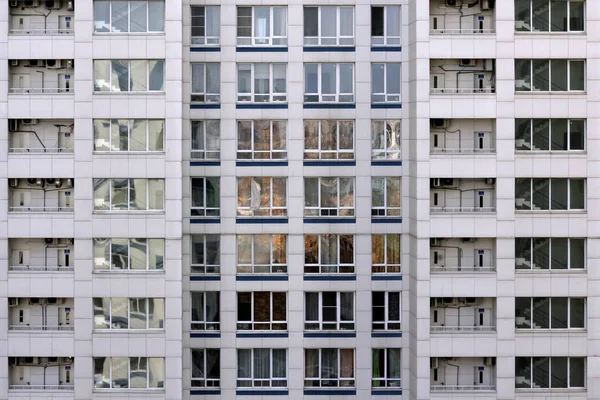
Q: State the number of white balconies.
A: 14